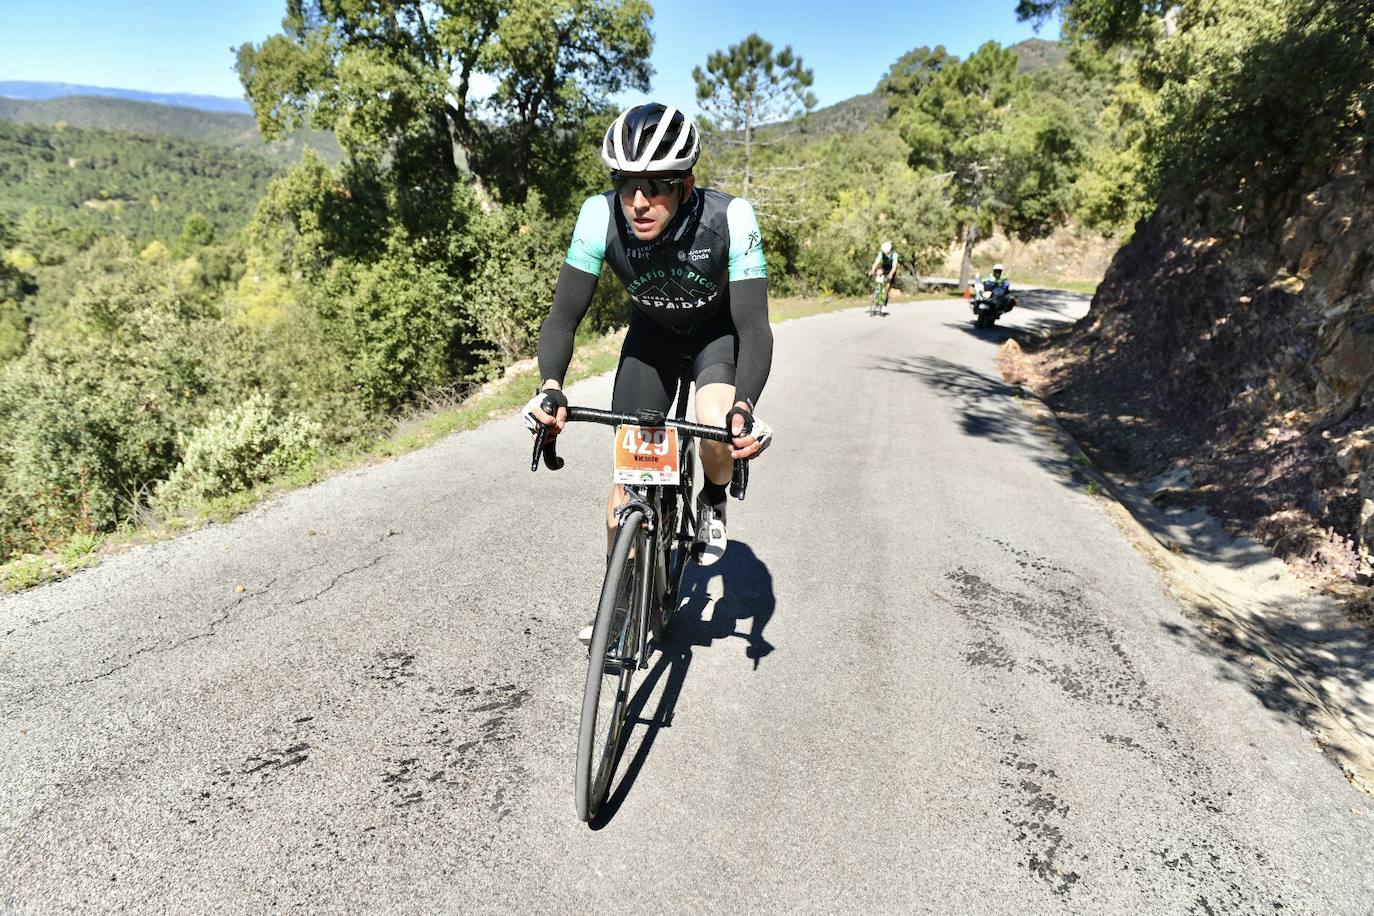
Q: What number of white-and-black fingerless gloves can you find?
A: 2